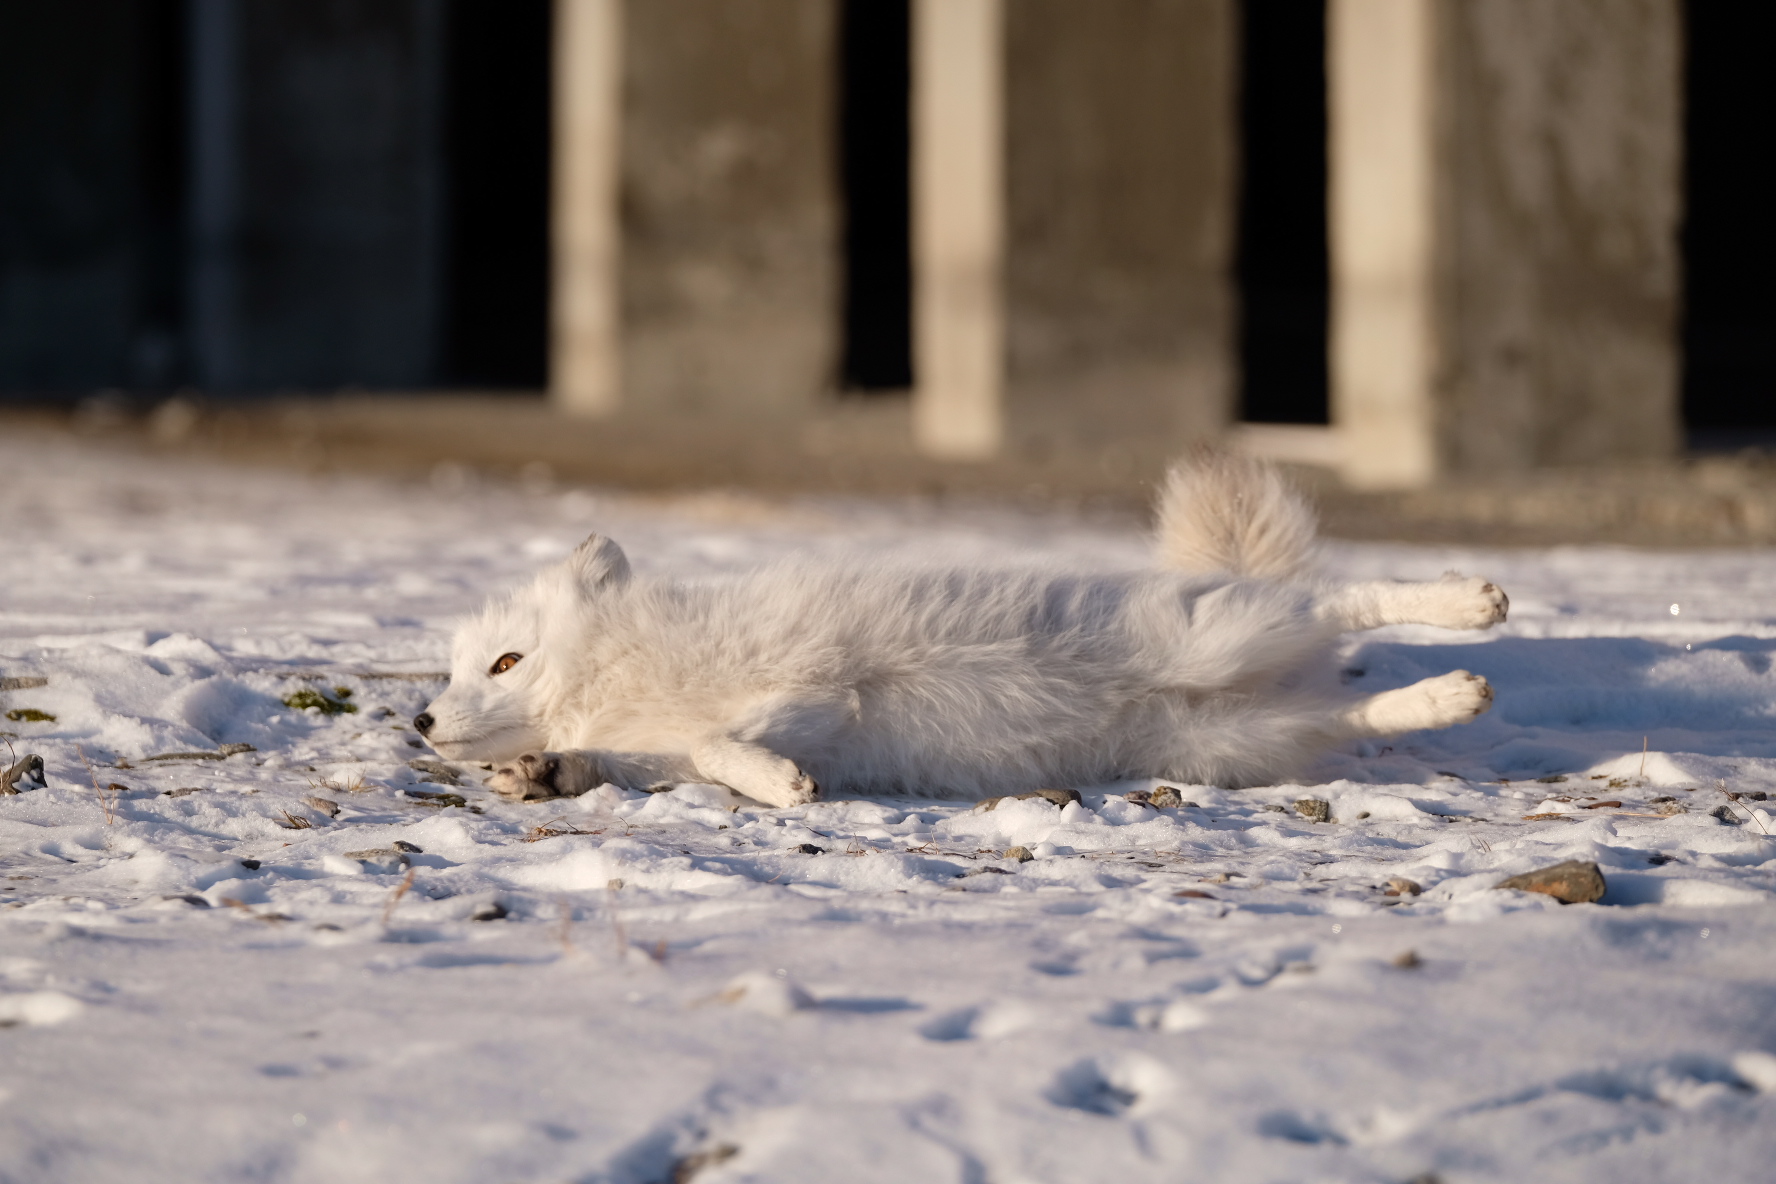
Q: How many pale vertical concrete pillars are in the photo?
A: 3